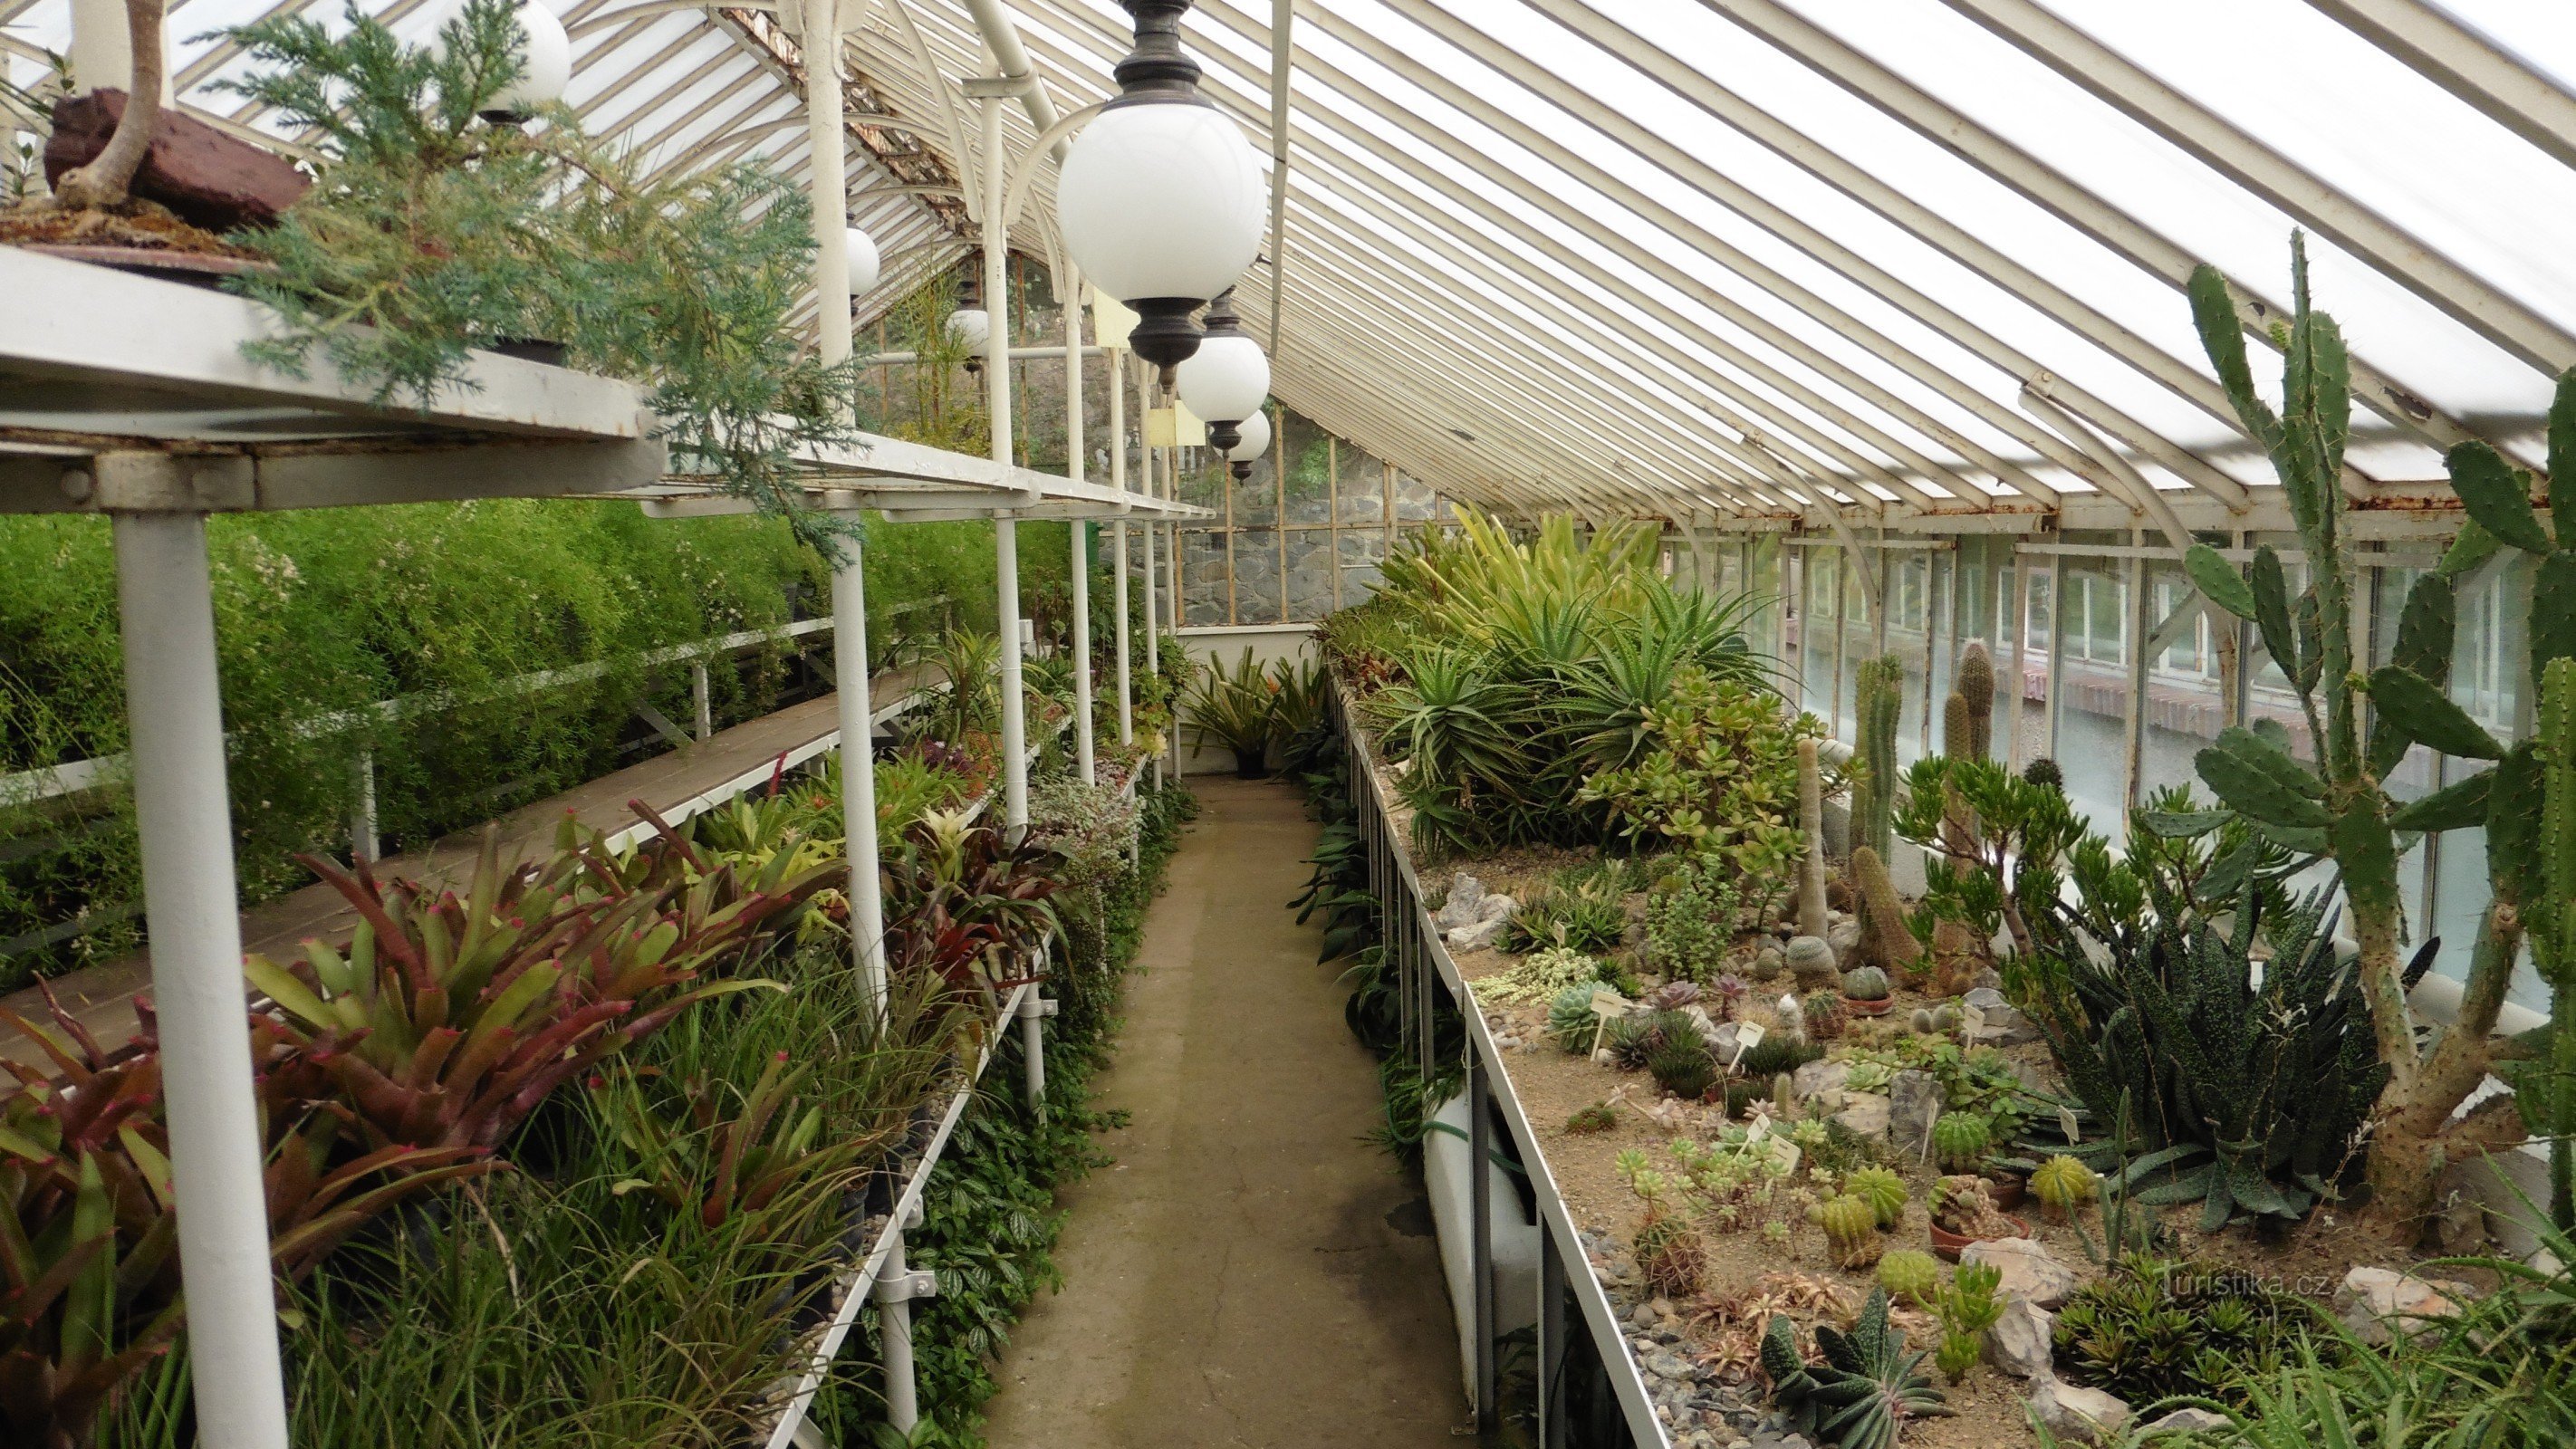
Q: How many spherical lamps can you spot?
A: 6